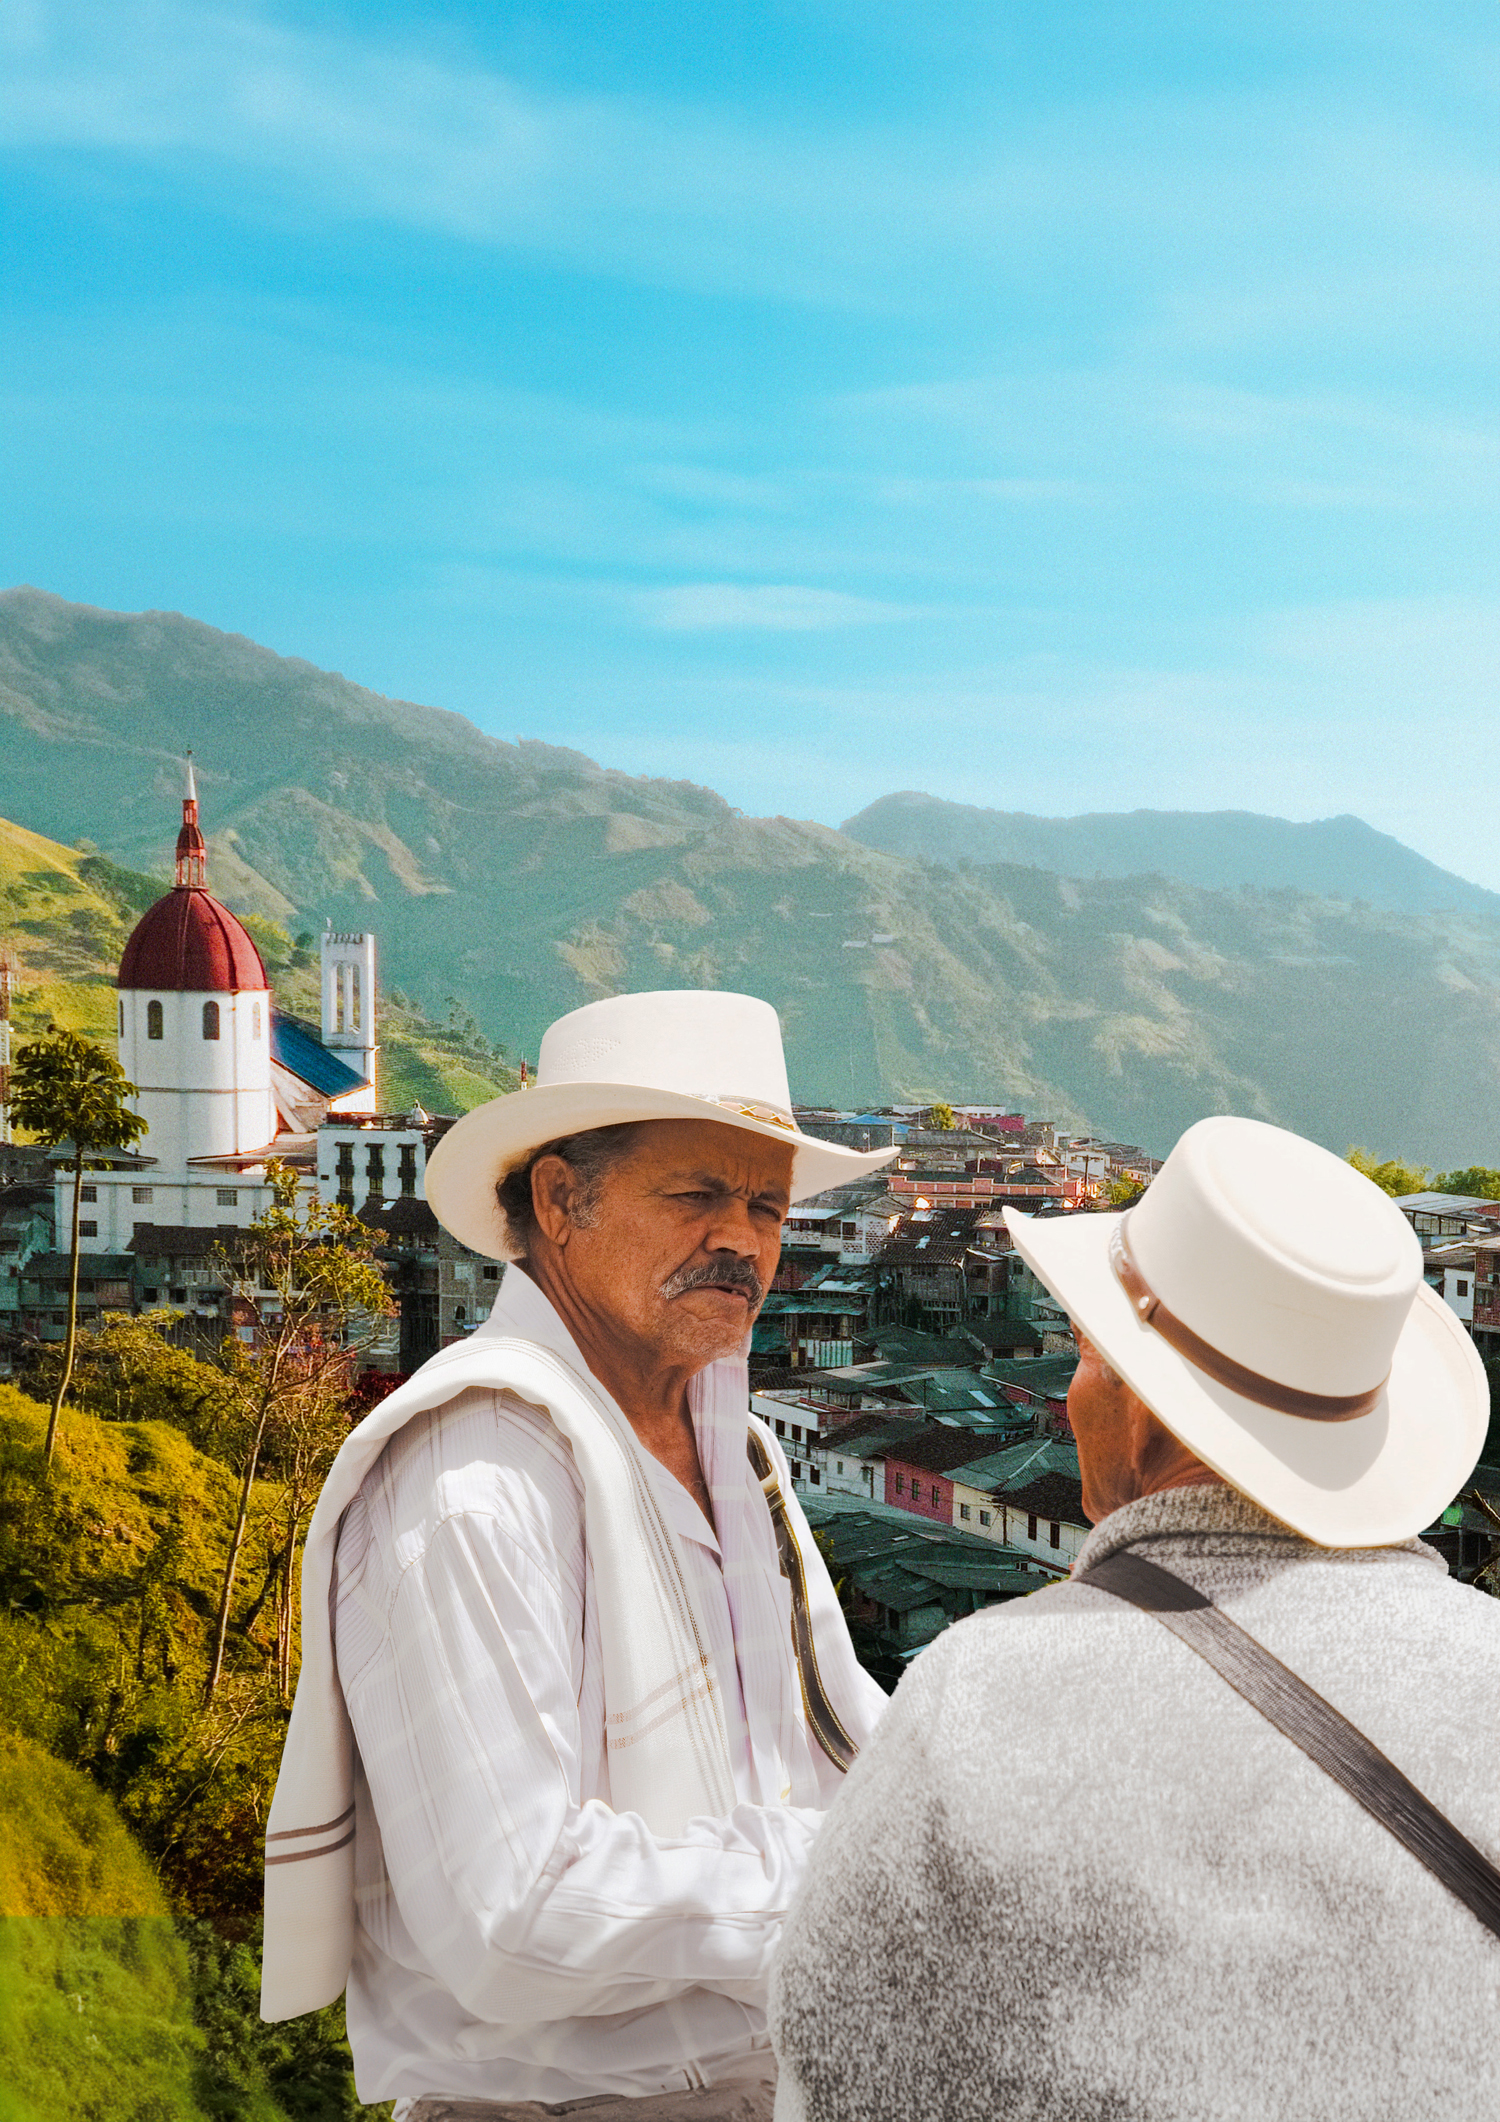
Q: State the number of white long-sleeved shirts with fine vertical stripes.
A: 1